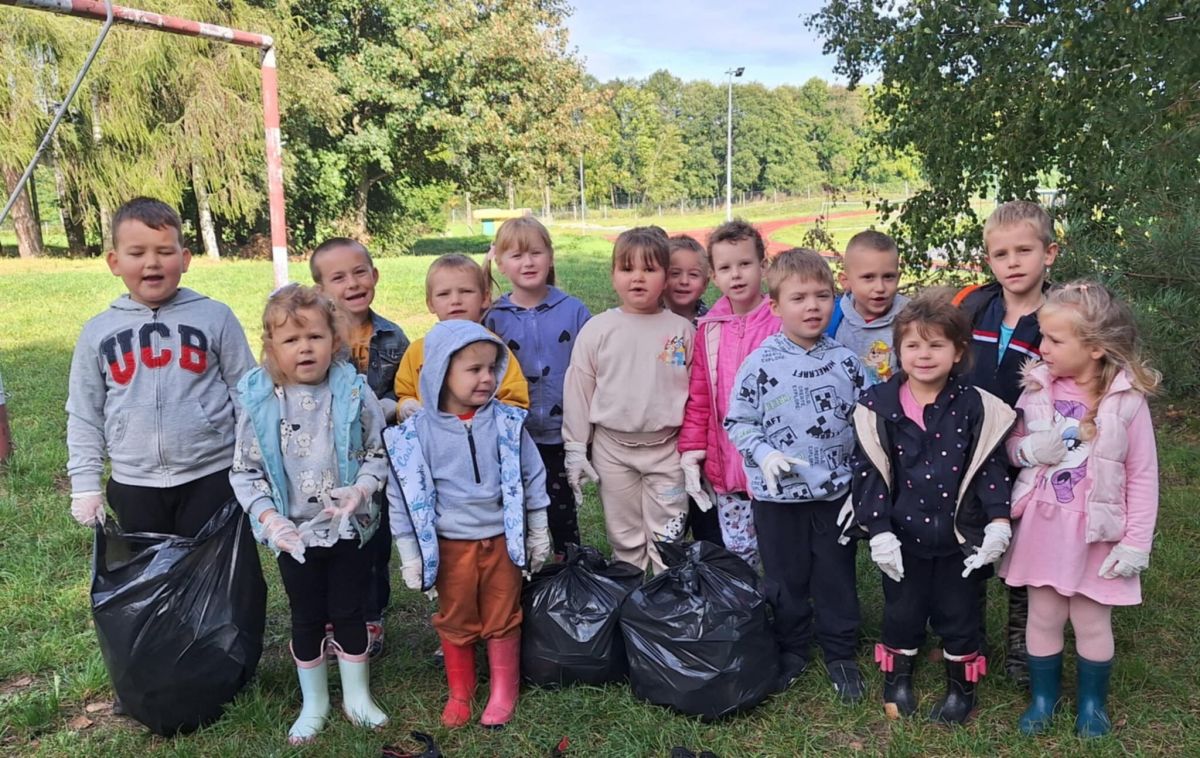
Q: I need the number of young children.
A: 14